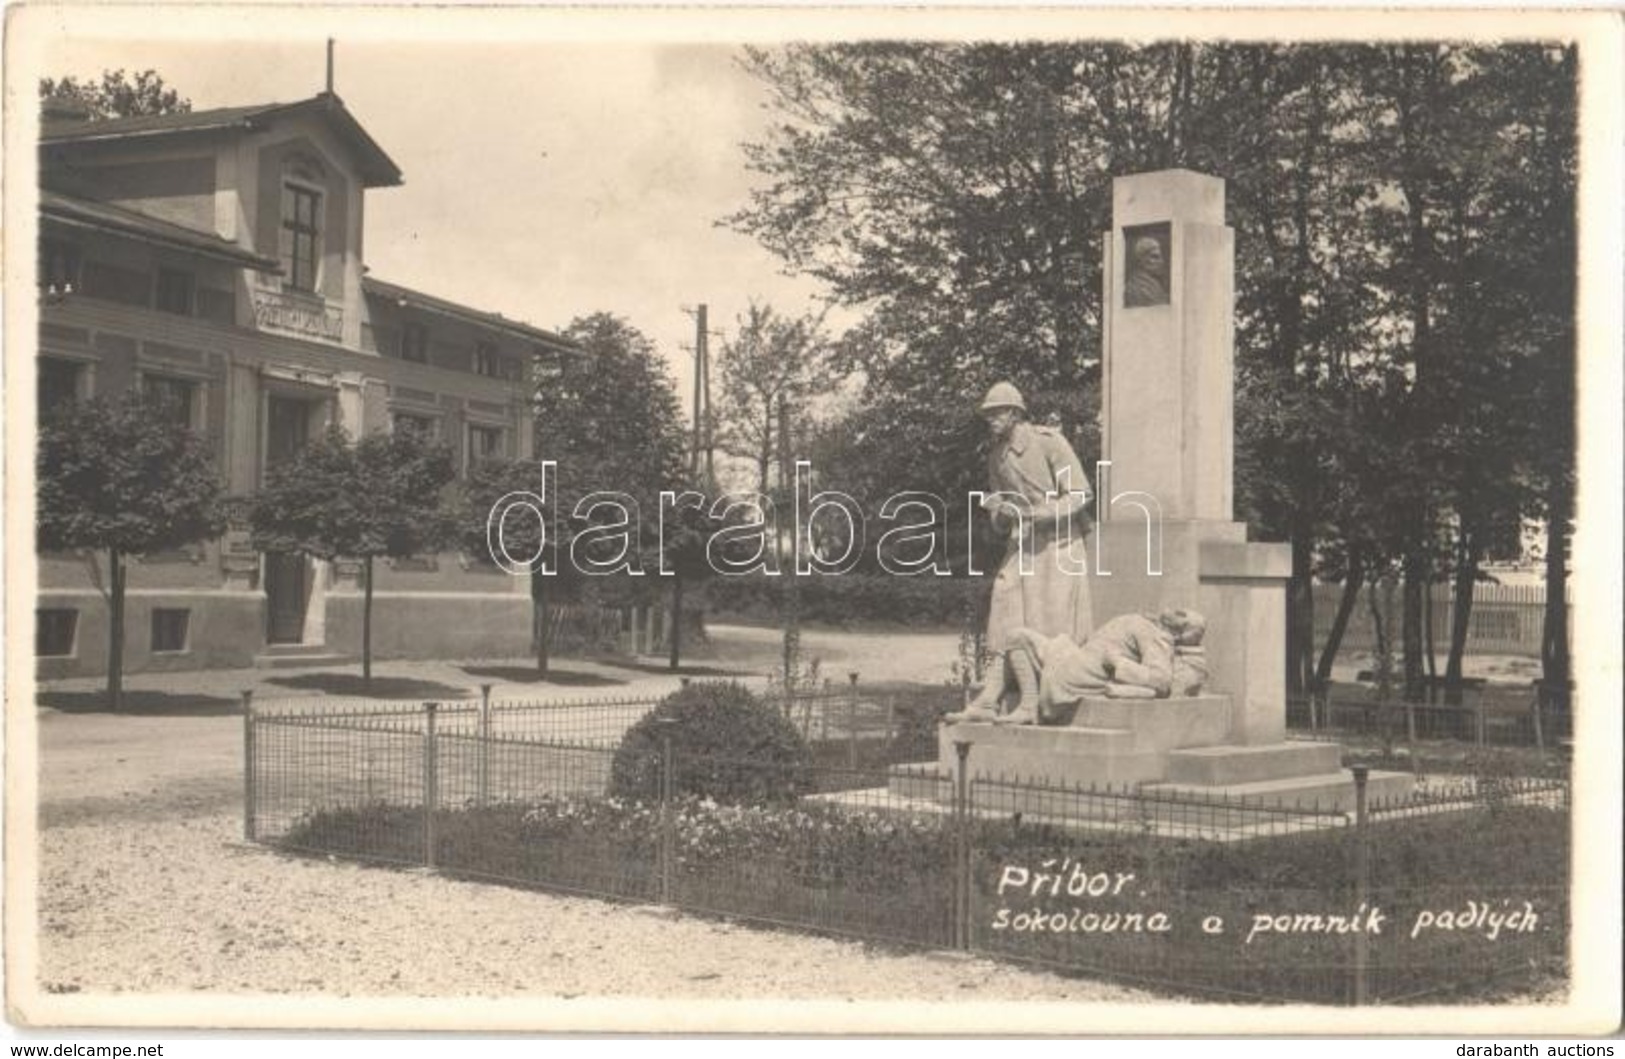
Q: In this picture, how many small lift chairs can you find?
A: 0